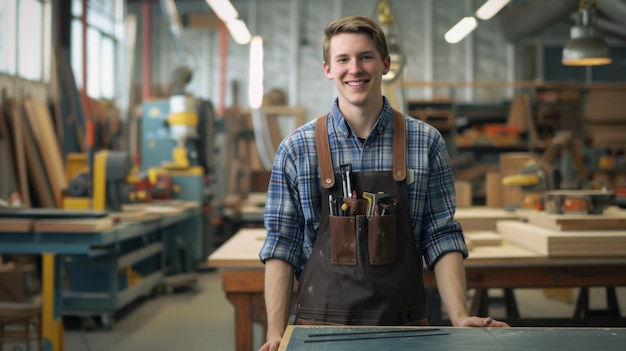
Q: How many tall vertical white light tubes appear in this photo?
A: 1